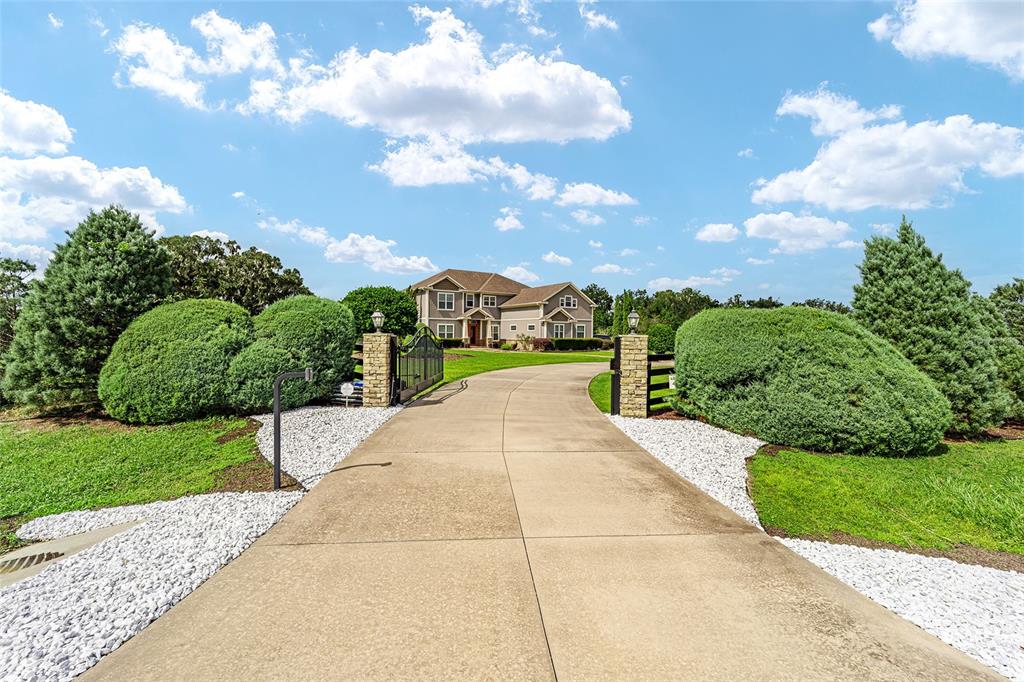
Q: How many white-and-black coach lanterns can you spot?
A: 2